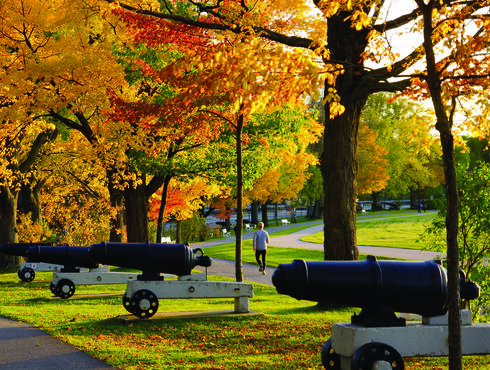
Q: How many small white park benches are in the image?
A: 5